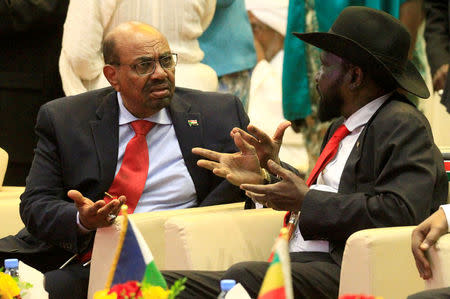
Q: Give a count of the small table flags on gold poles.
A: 2